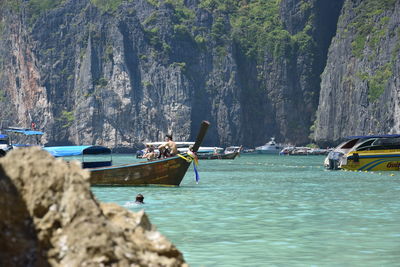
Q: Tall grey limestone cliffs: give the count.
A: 2